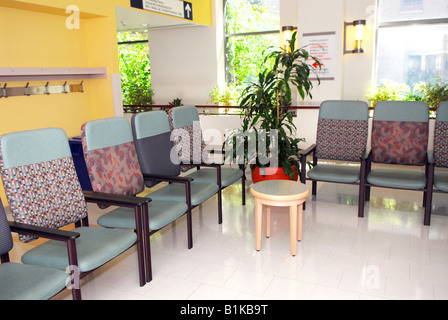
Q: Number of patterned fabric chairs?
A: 6